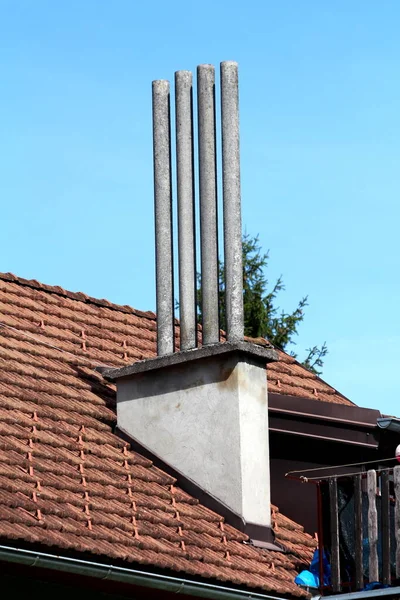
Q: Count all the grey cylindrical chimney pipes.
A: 4